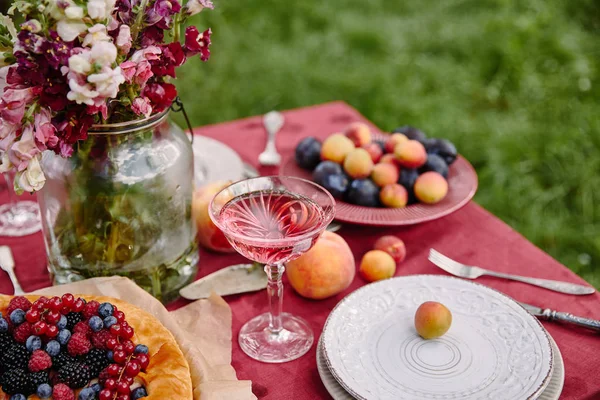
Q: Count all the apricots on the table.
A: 13